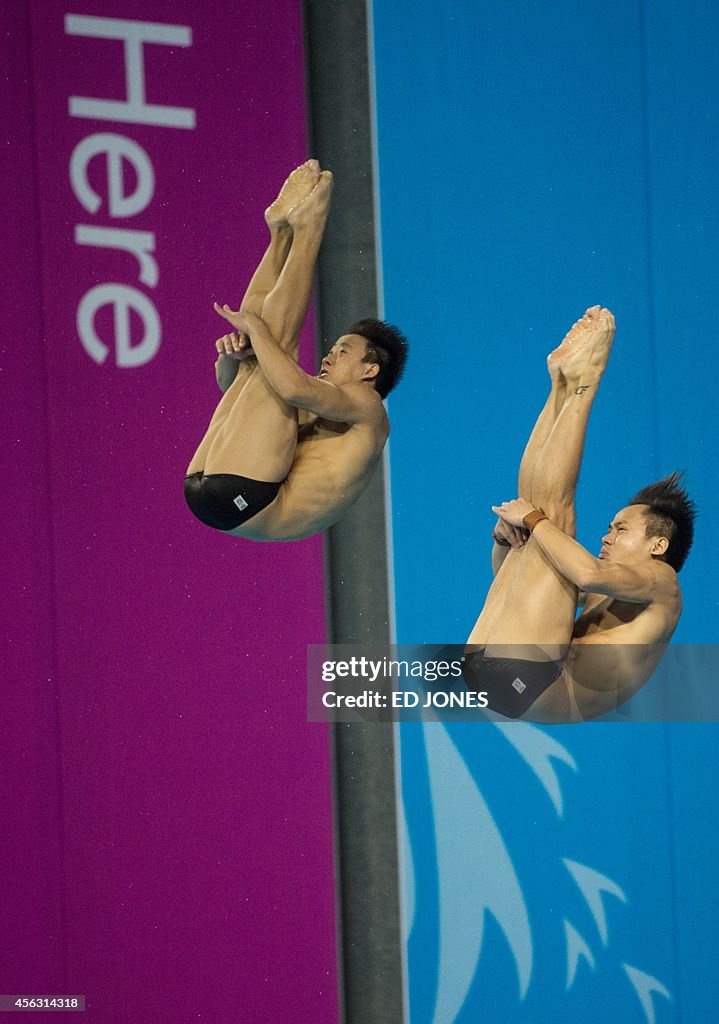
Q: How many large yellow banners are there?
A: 0